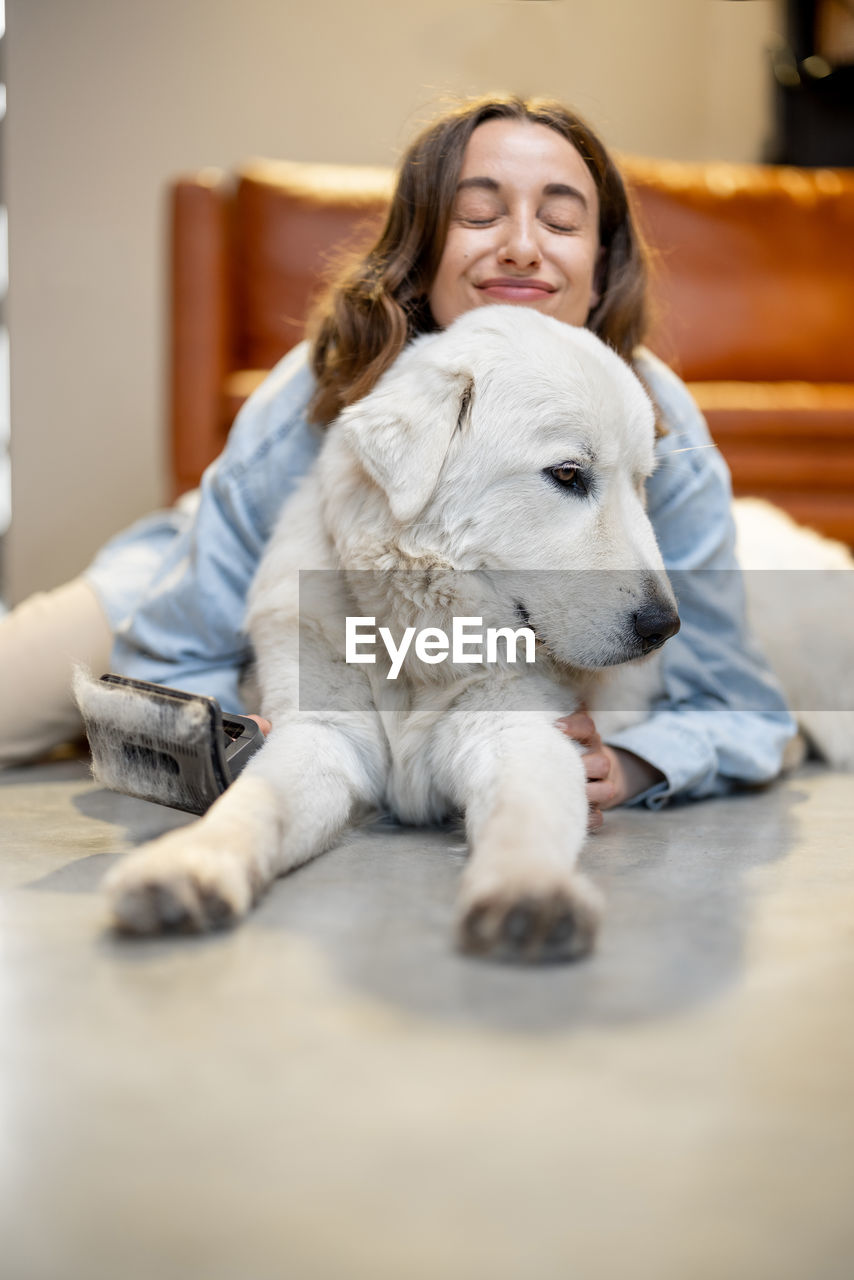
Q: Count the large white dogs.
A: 1